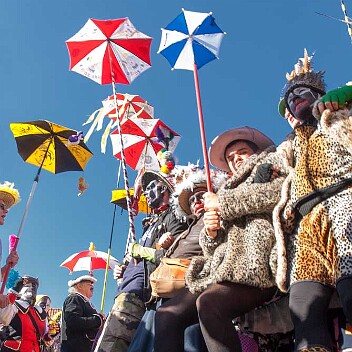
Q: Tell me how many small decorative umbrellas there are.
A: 7